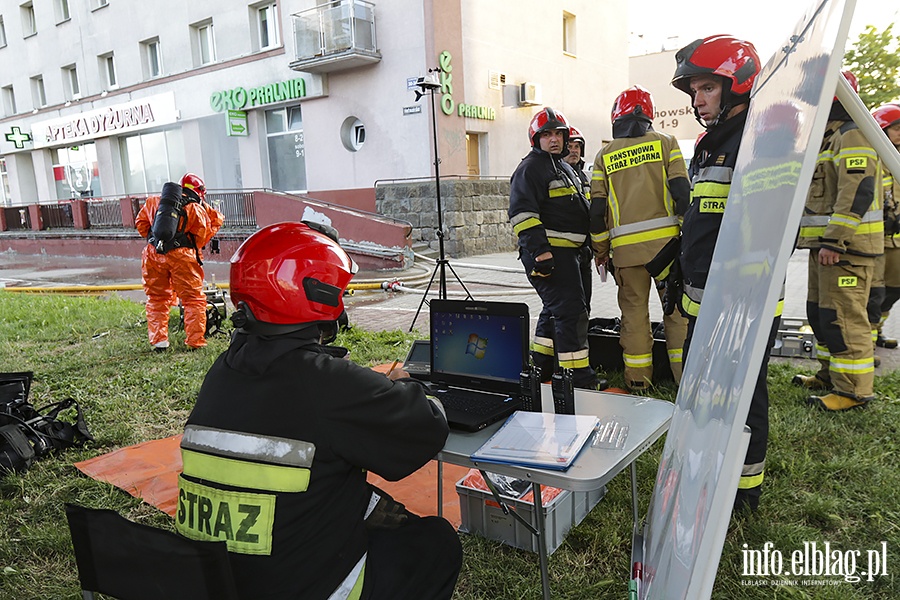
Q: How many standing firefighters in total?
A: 7